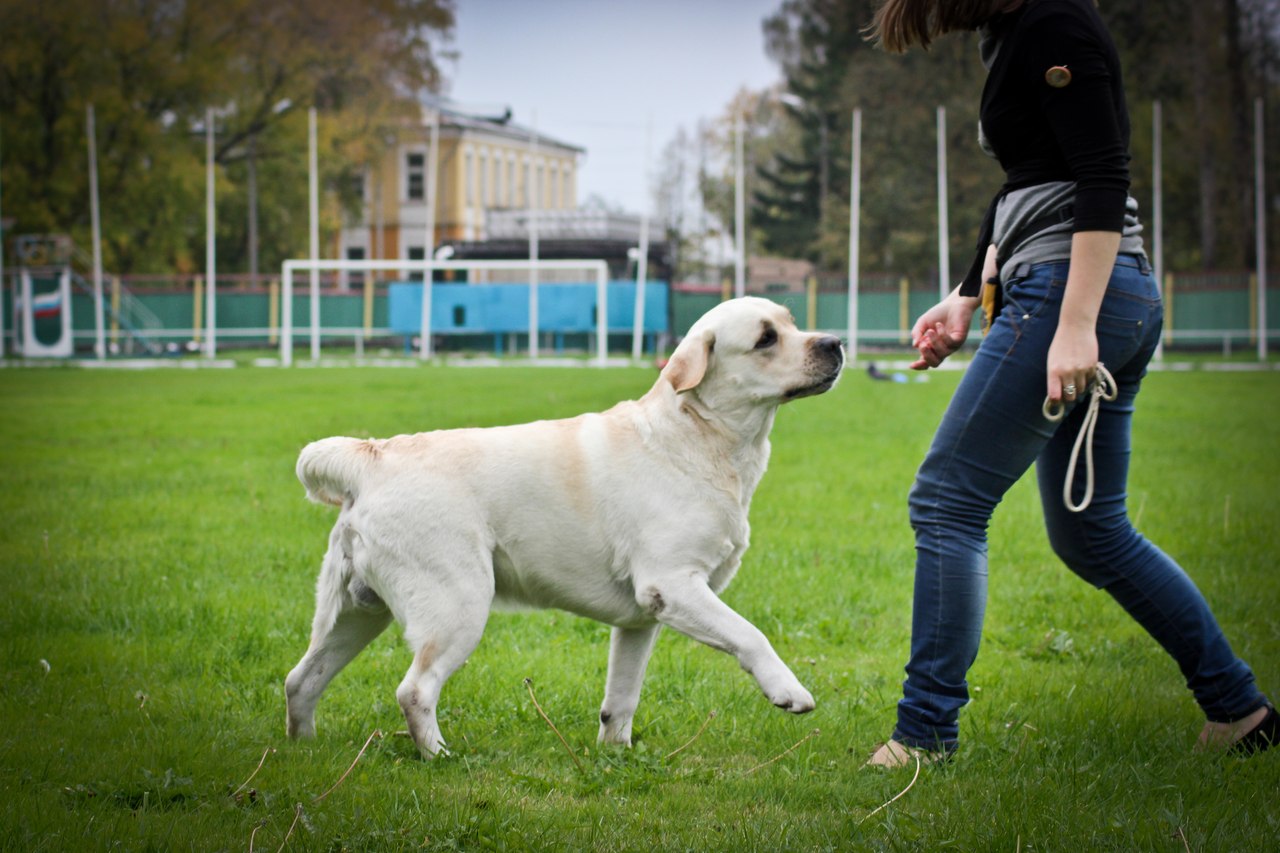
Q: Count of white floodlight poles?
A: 11